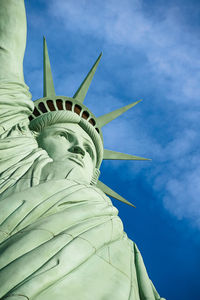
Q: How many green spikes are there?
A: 5